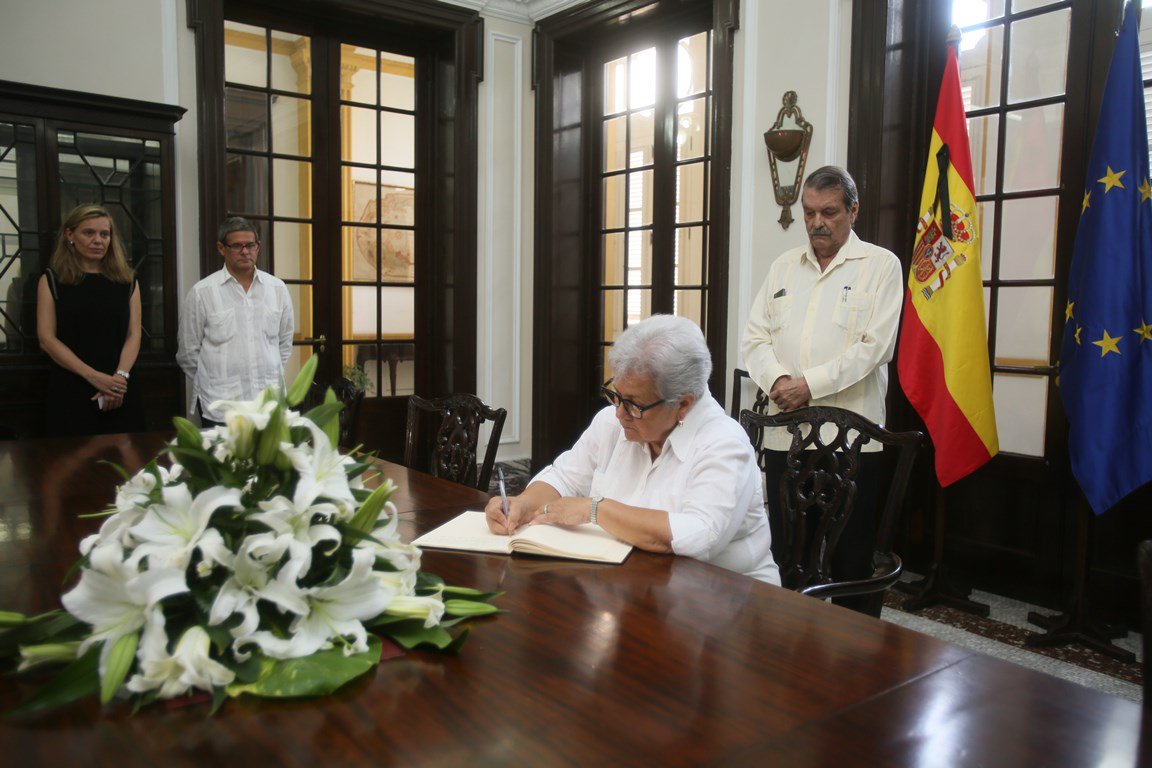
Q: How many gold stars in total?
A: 7